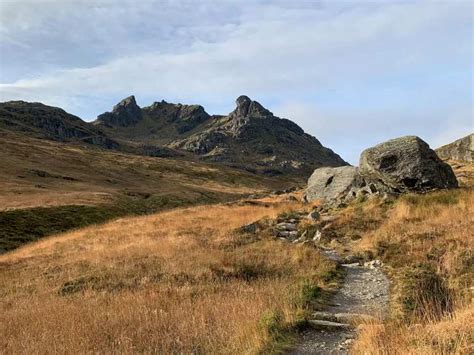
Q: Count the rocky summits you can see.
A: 3